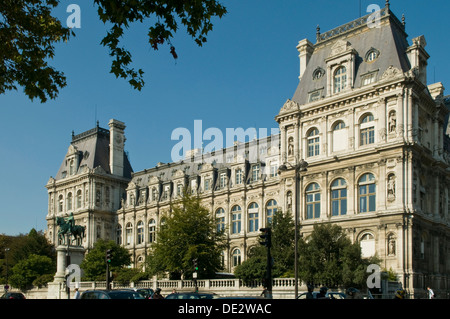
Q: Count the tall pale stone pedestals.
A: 1